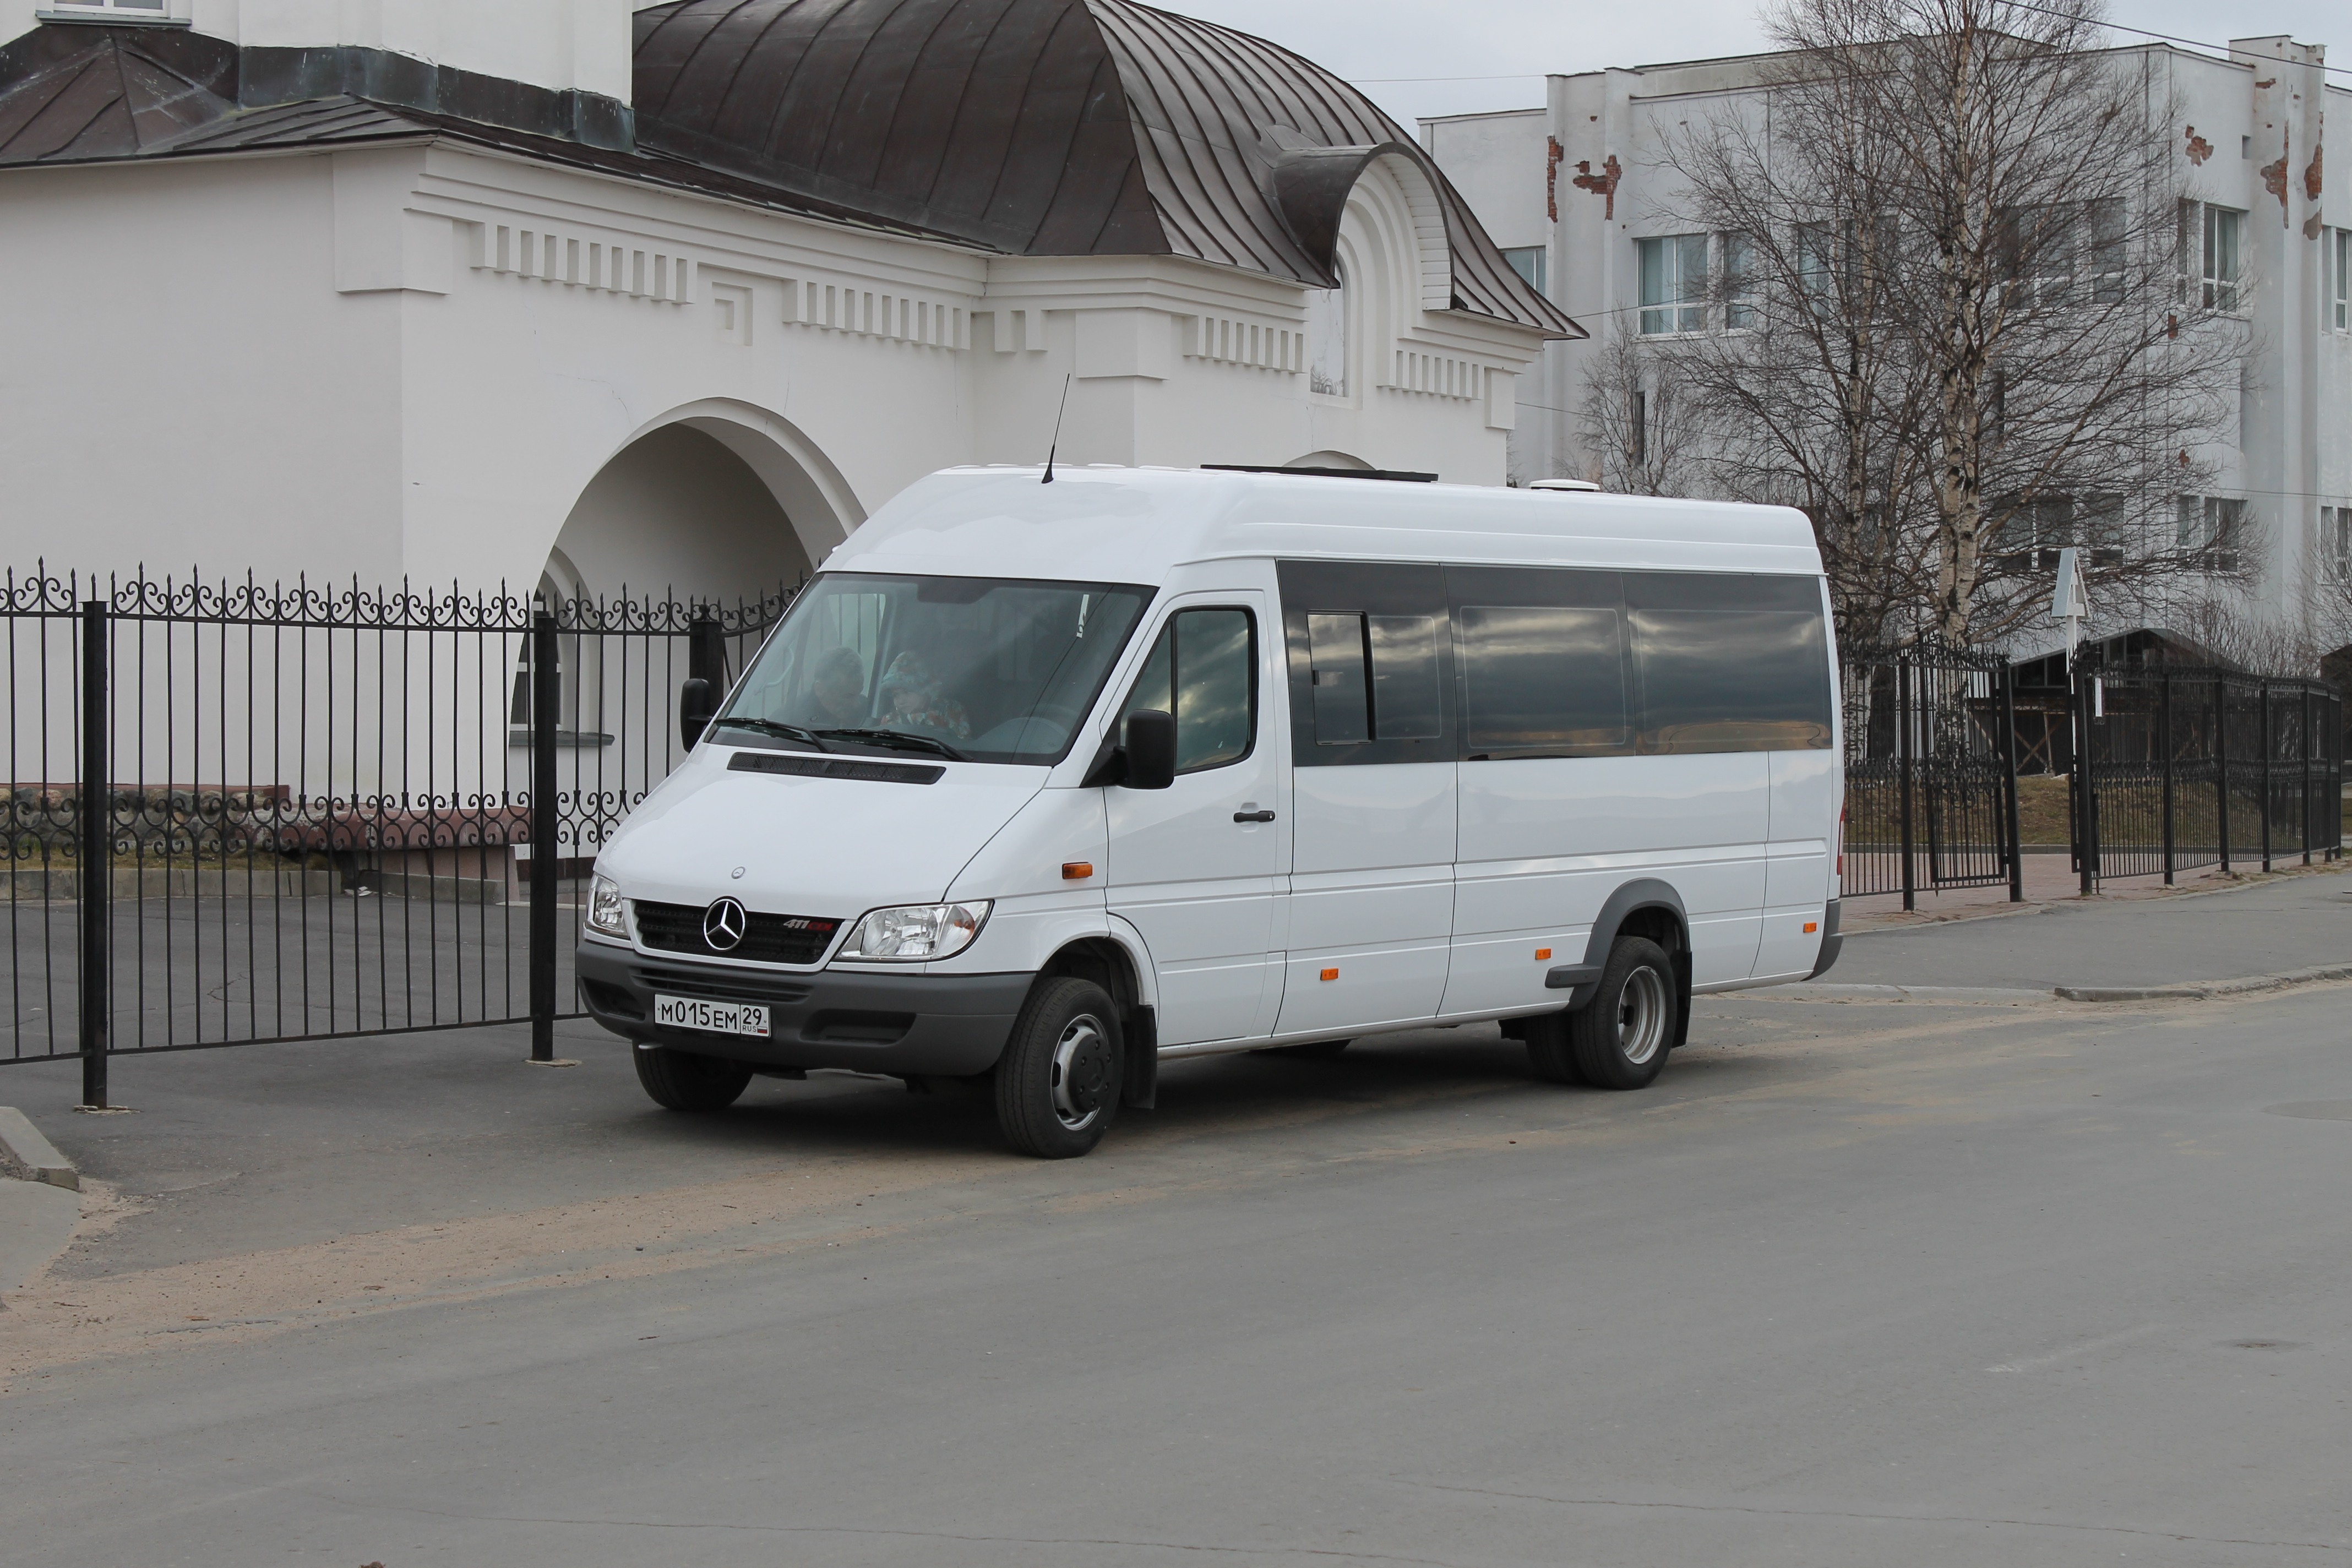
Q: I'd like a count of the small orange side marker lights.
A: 4